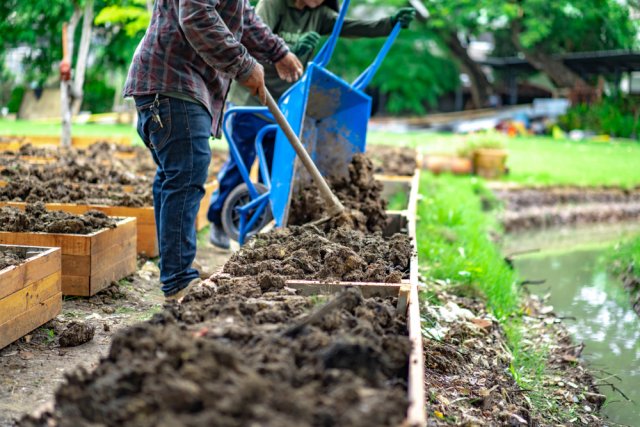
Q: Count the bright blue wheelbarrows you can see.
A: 1